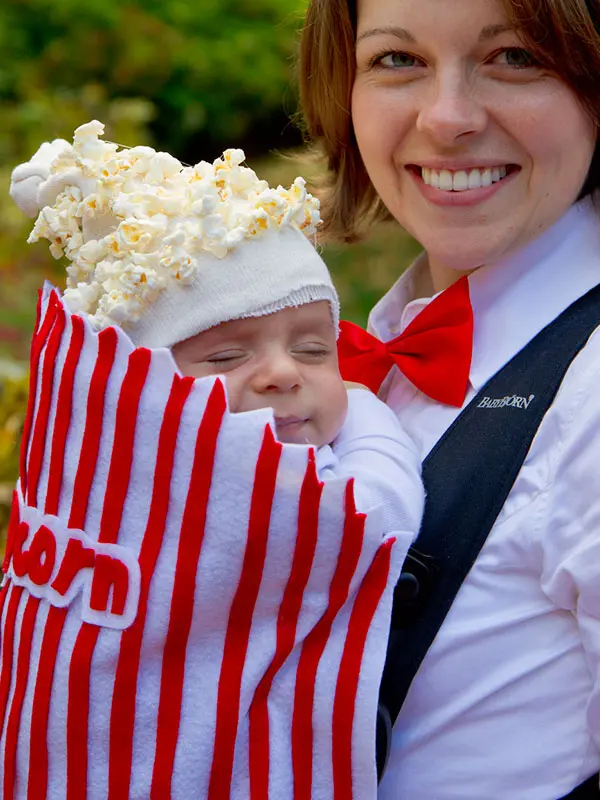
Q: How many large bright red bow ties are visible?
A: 1